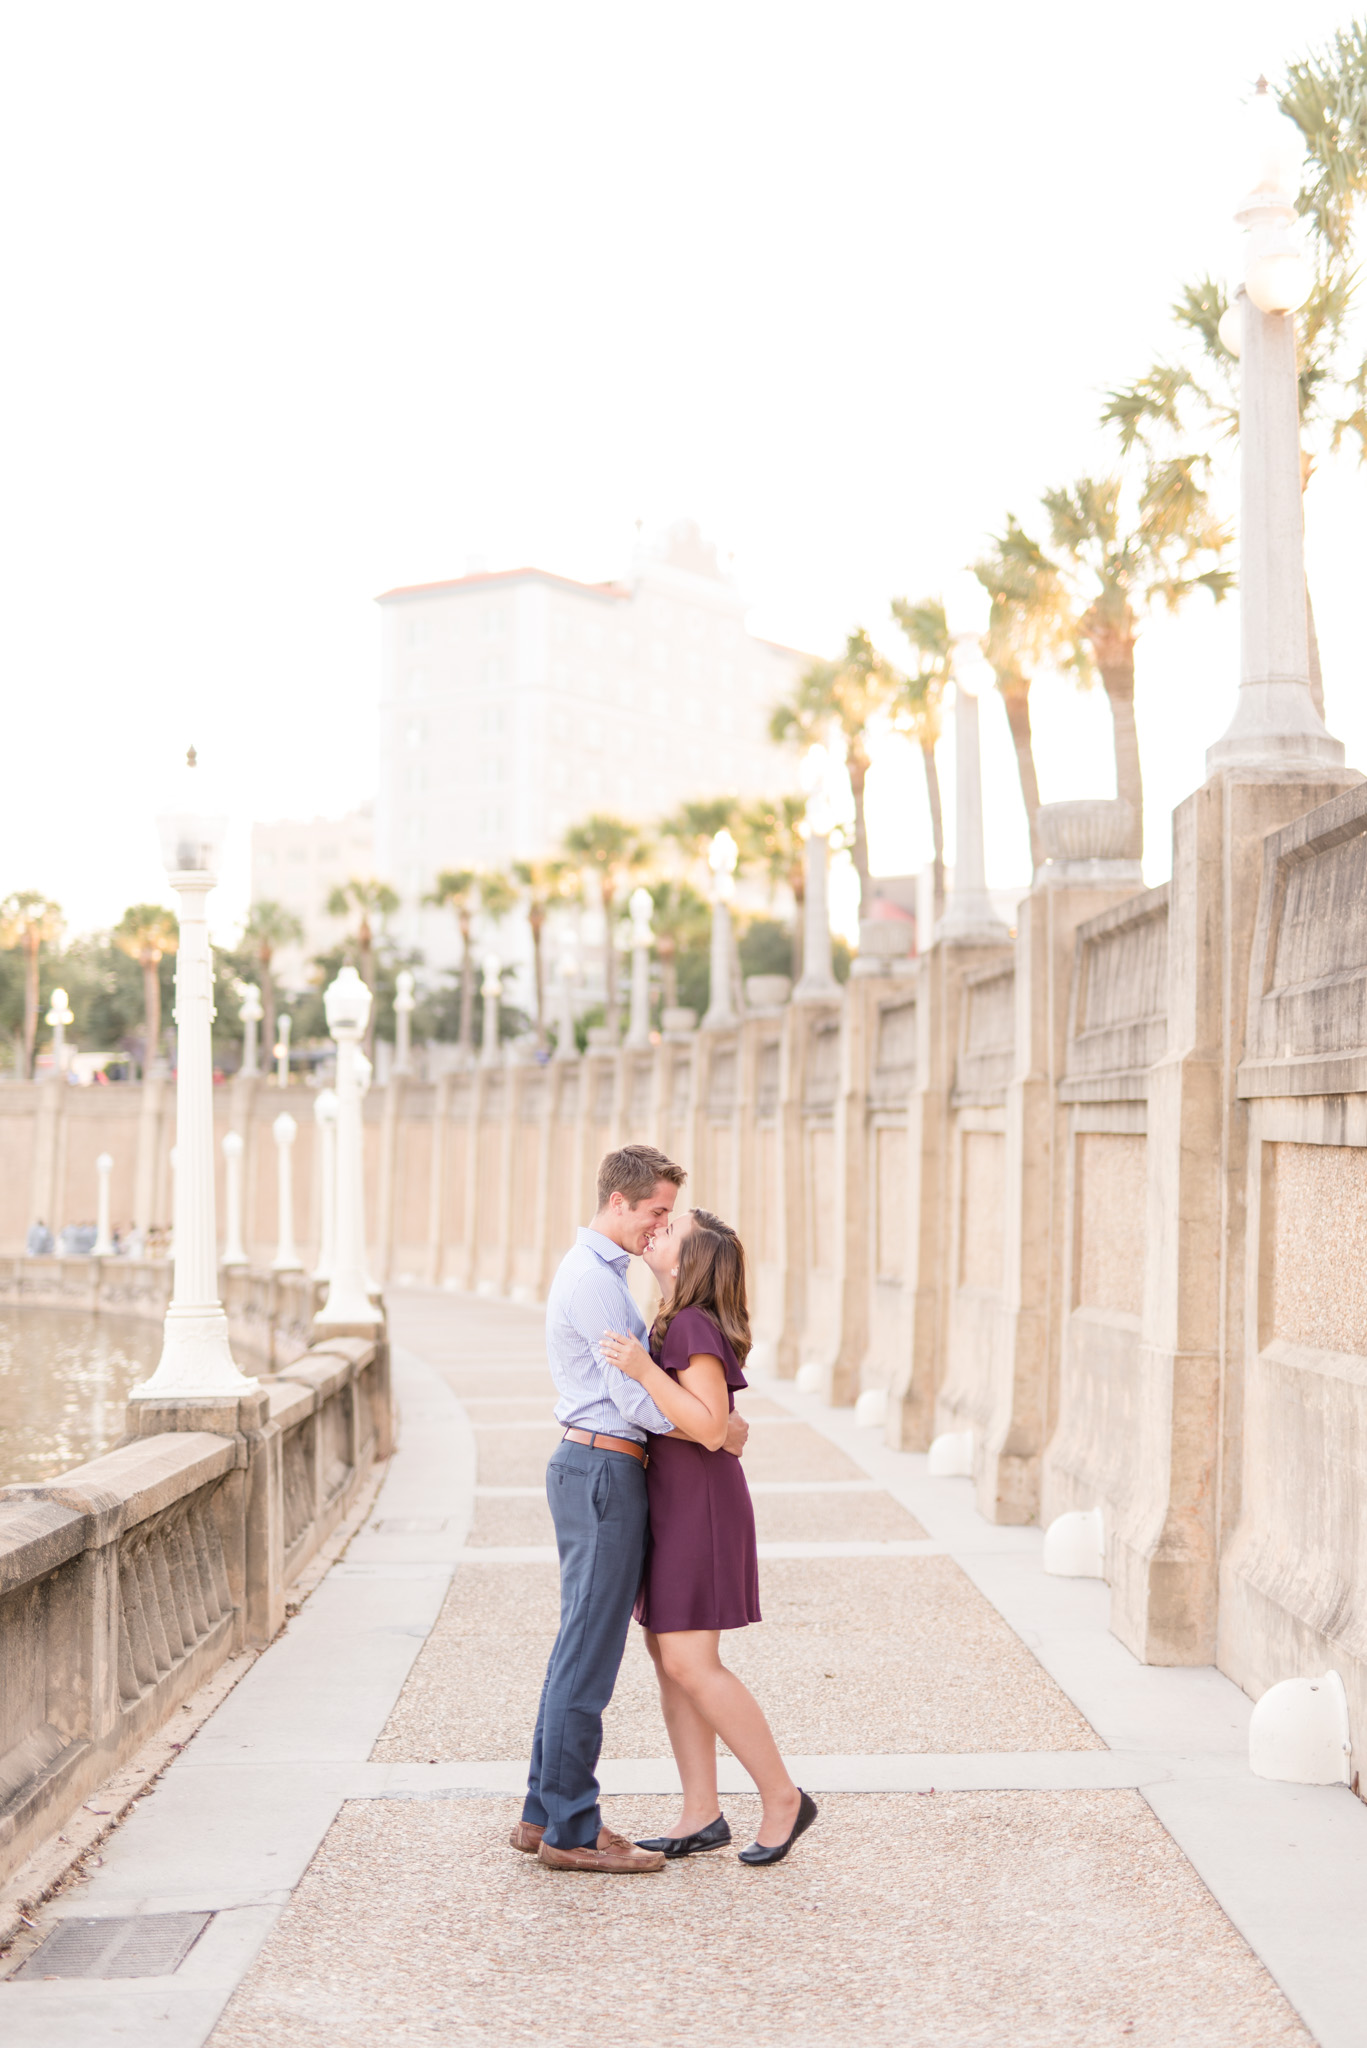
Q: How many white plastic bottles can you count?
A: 0